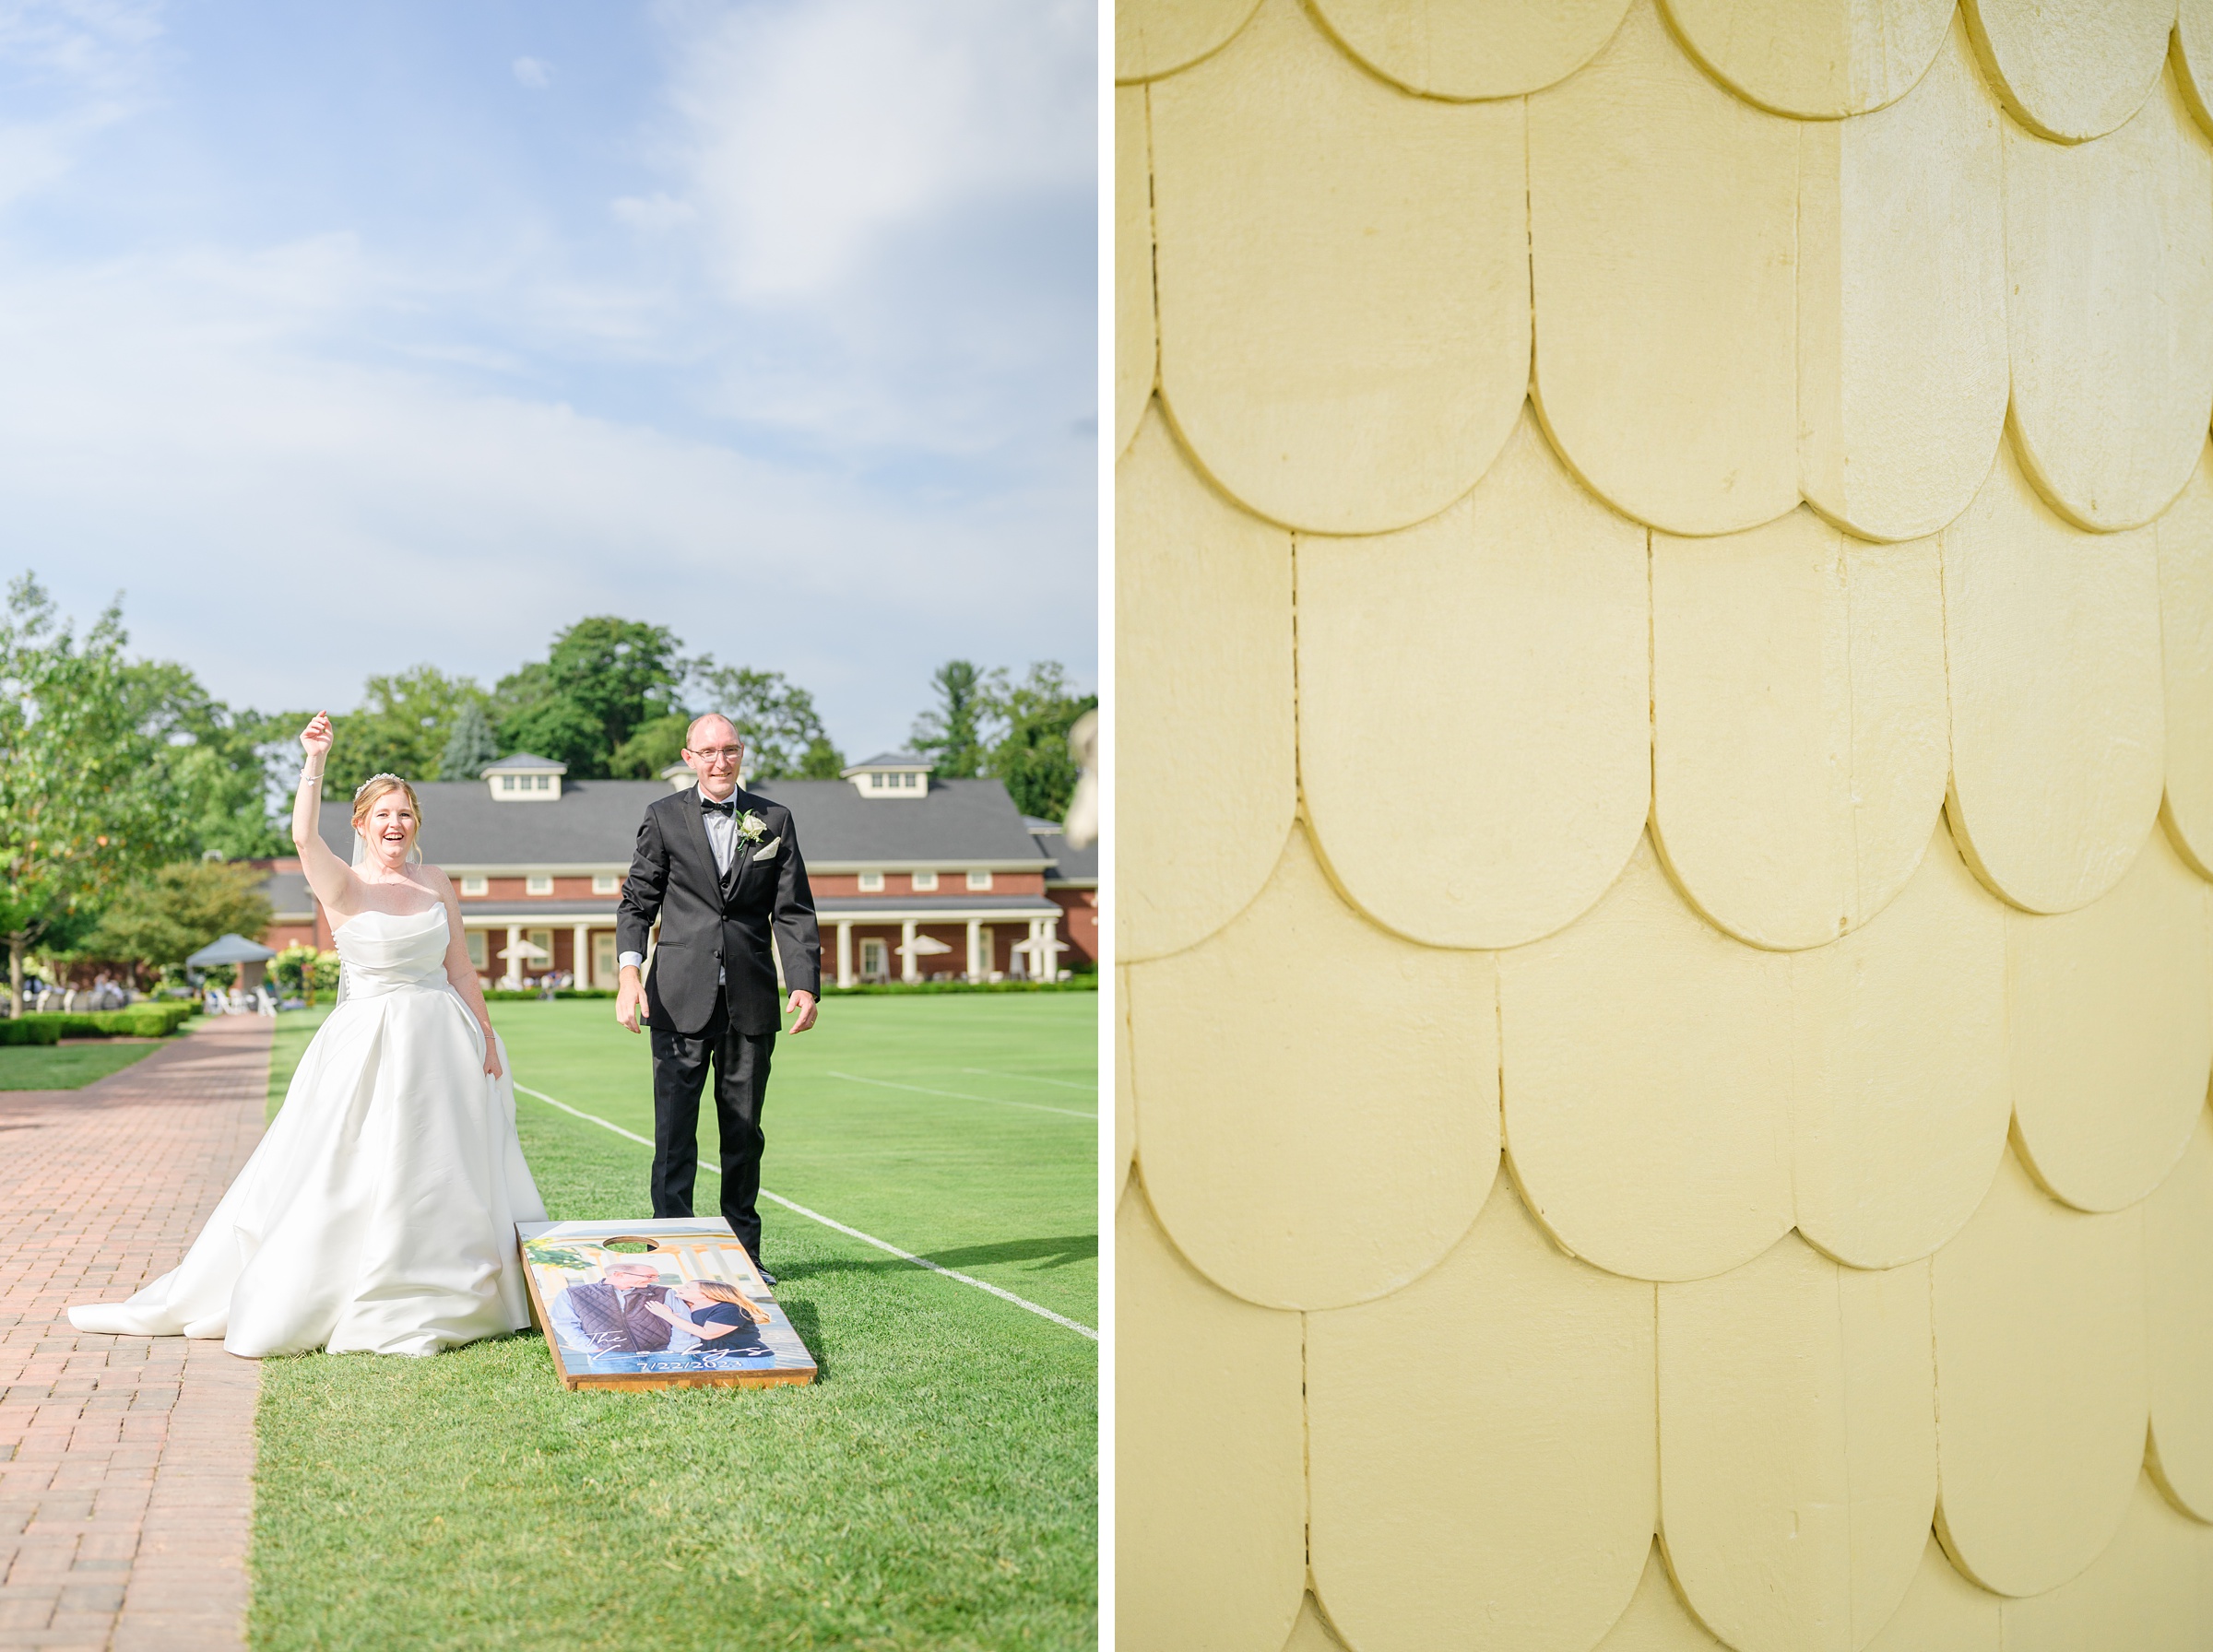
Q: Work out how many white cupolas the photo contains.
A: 3